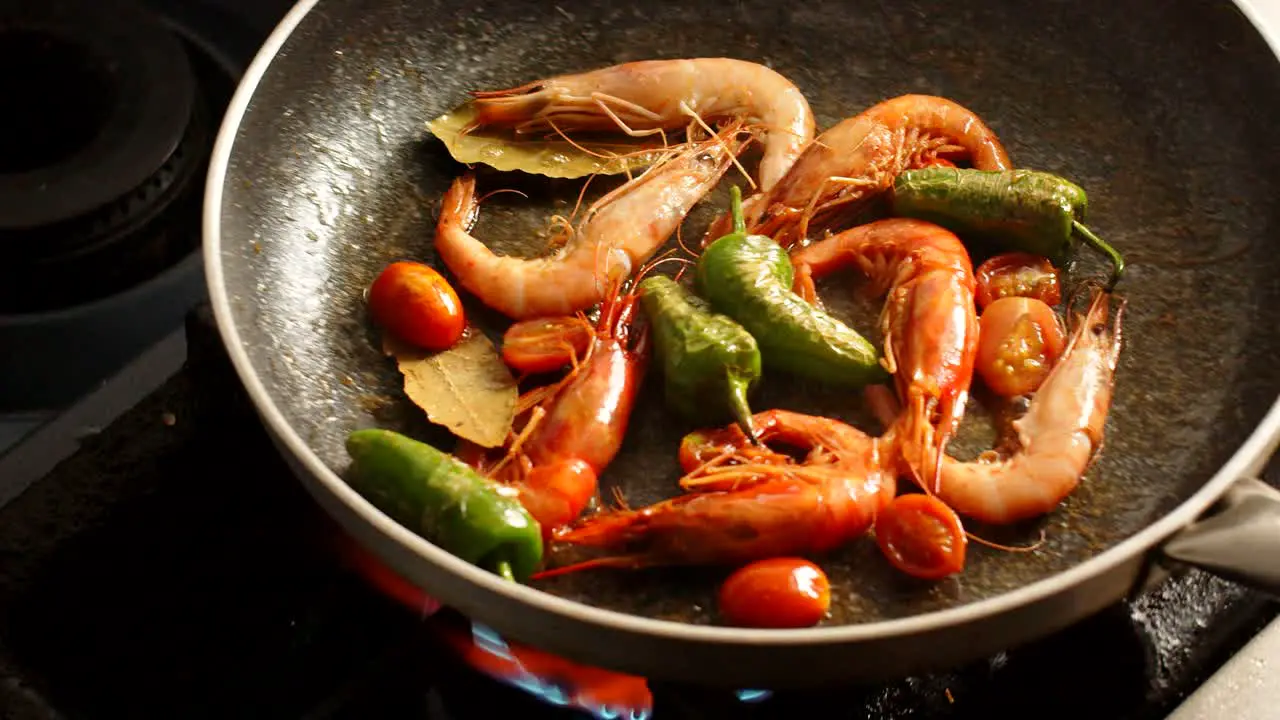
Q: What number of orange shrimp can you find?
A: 7